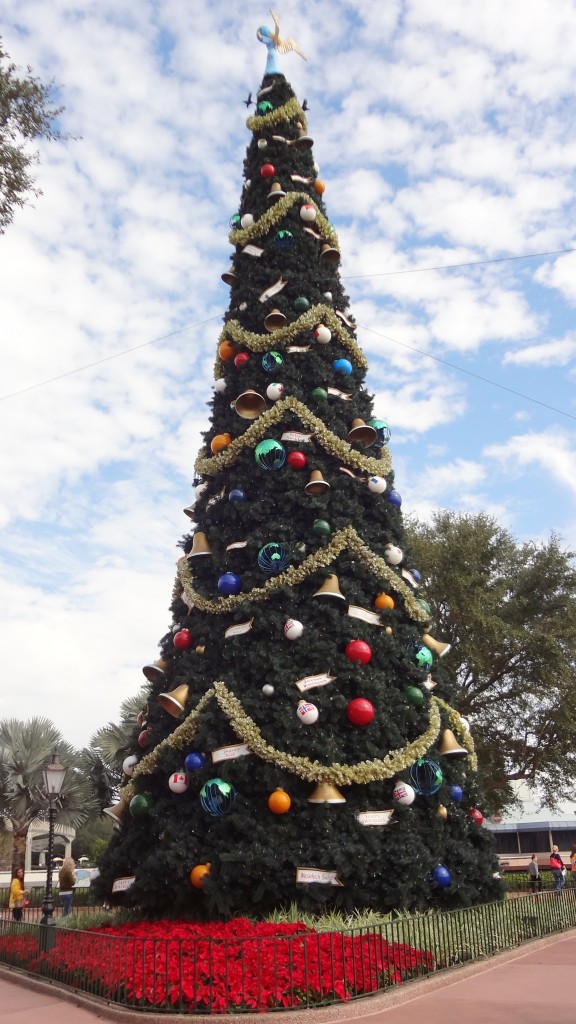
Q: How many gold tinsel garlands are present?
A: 6